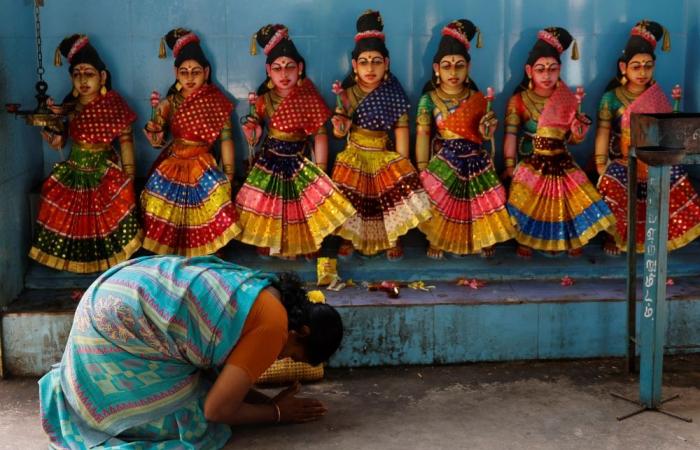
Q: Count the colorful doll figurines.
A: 7